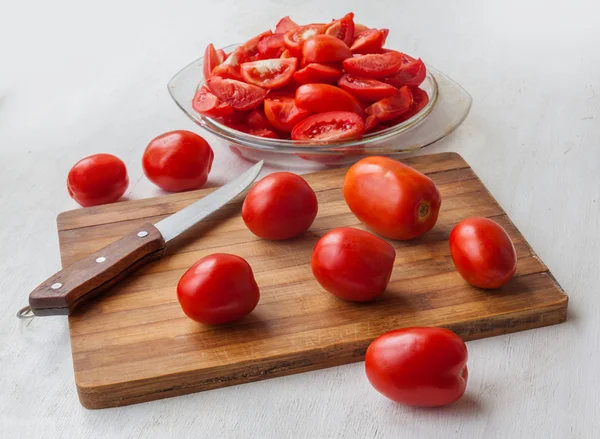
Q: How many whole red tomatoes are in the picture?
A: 8